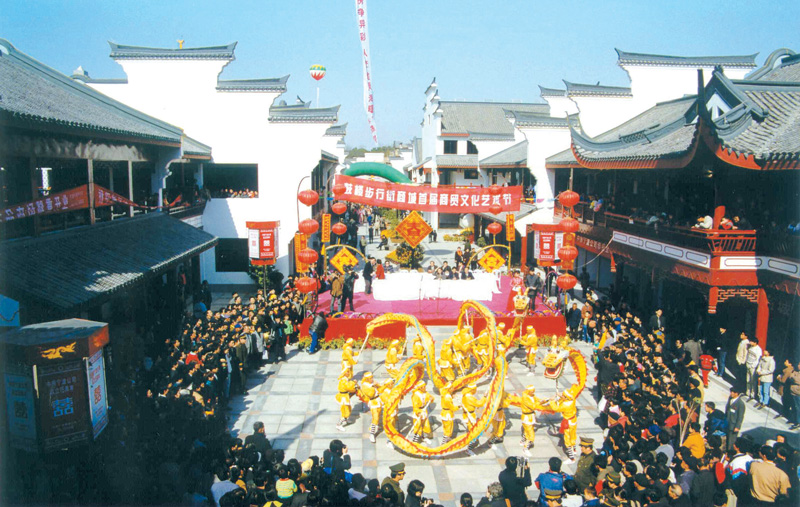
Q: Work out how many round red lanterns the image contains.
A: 14